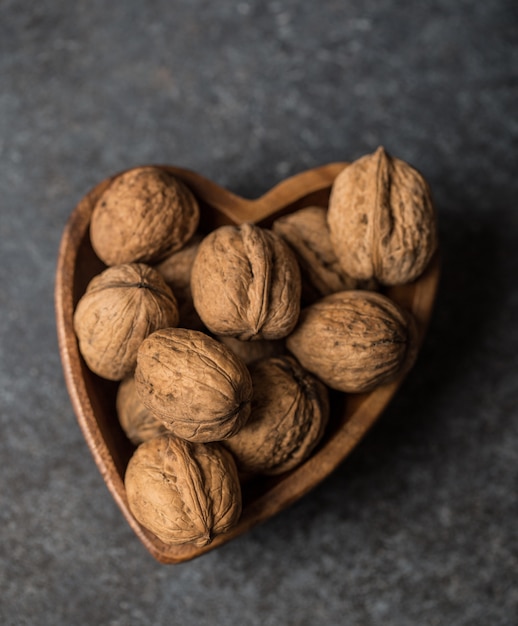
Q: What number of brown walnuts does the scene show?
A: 12